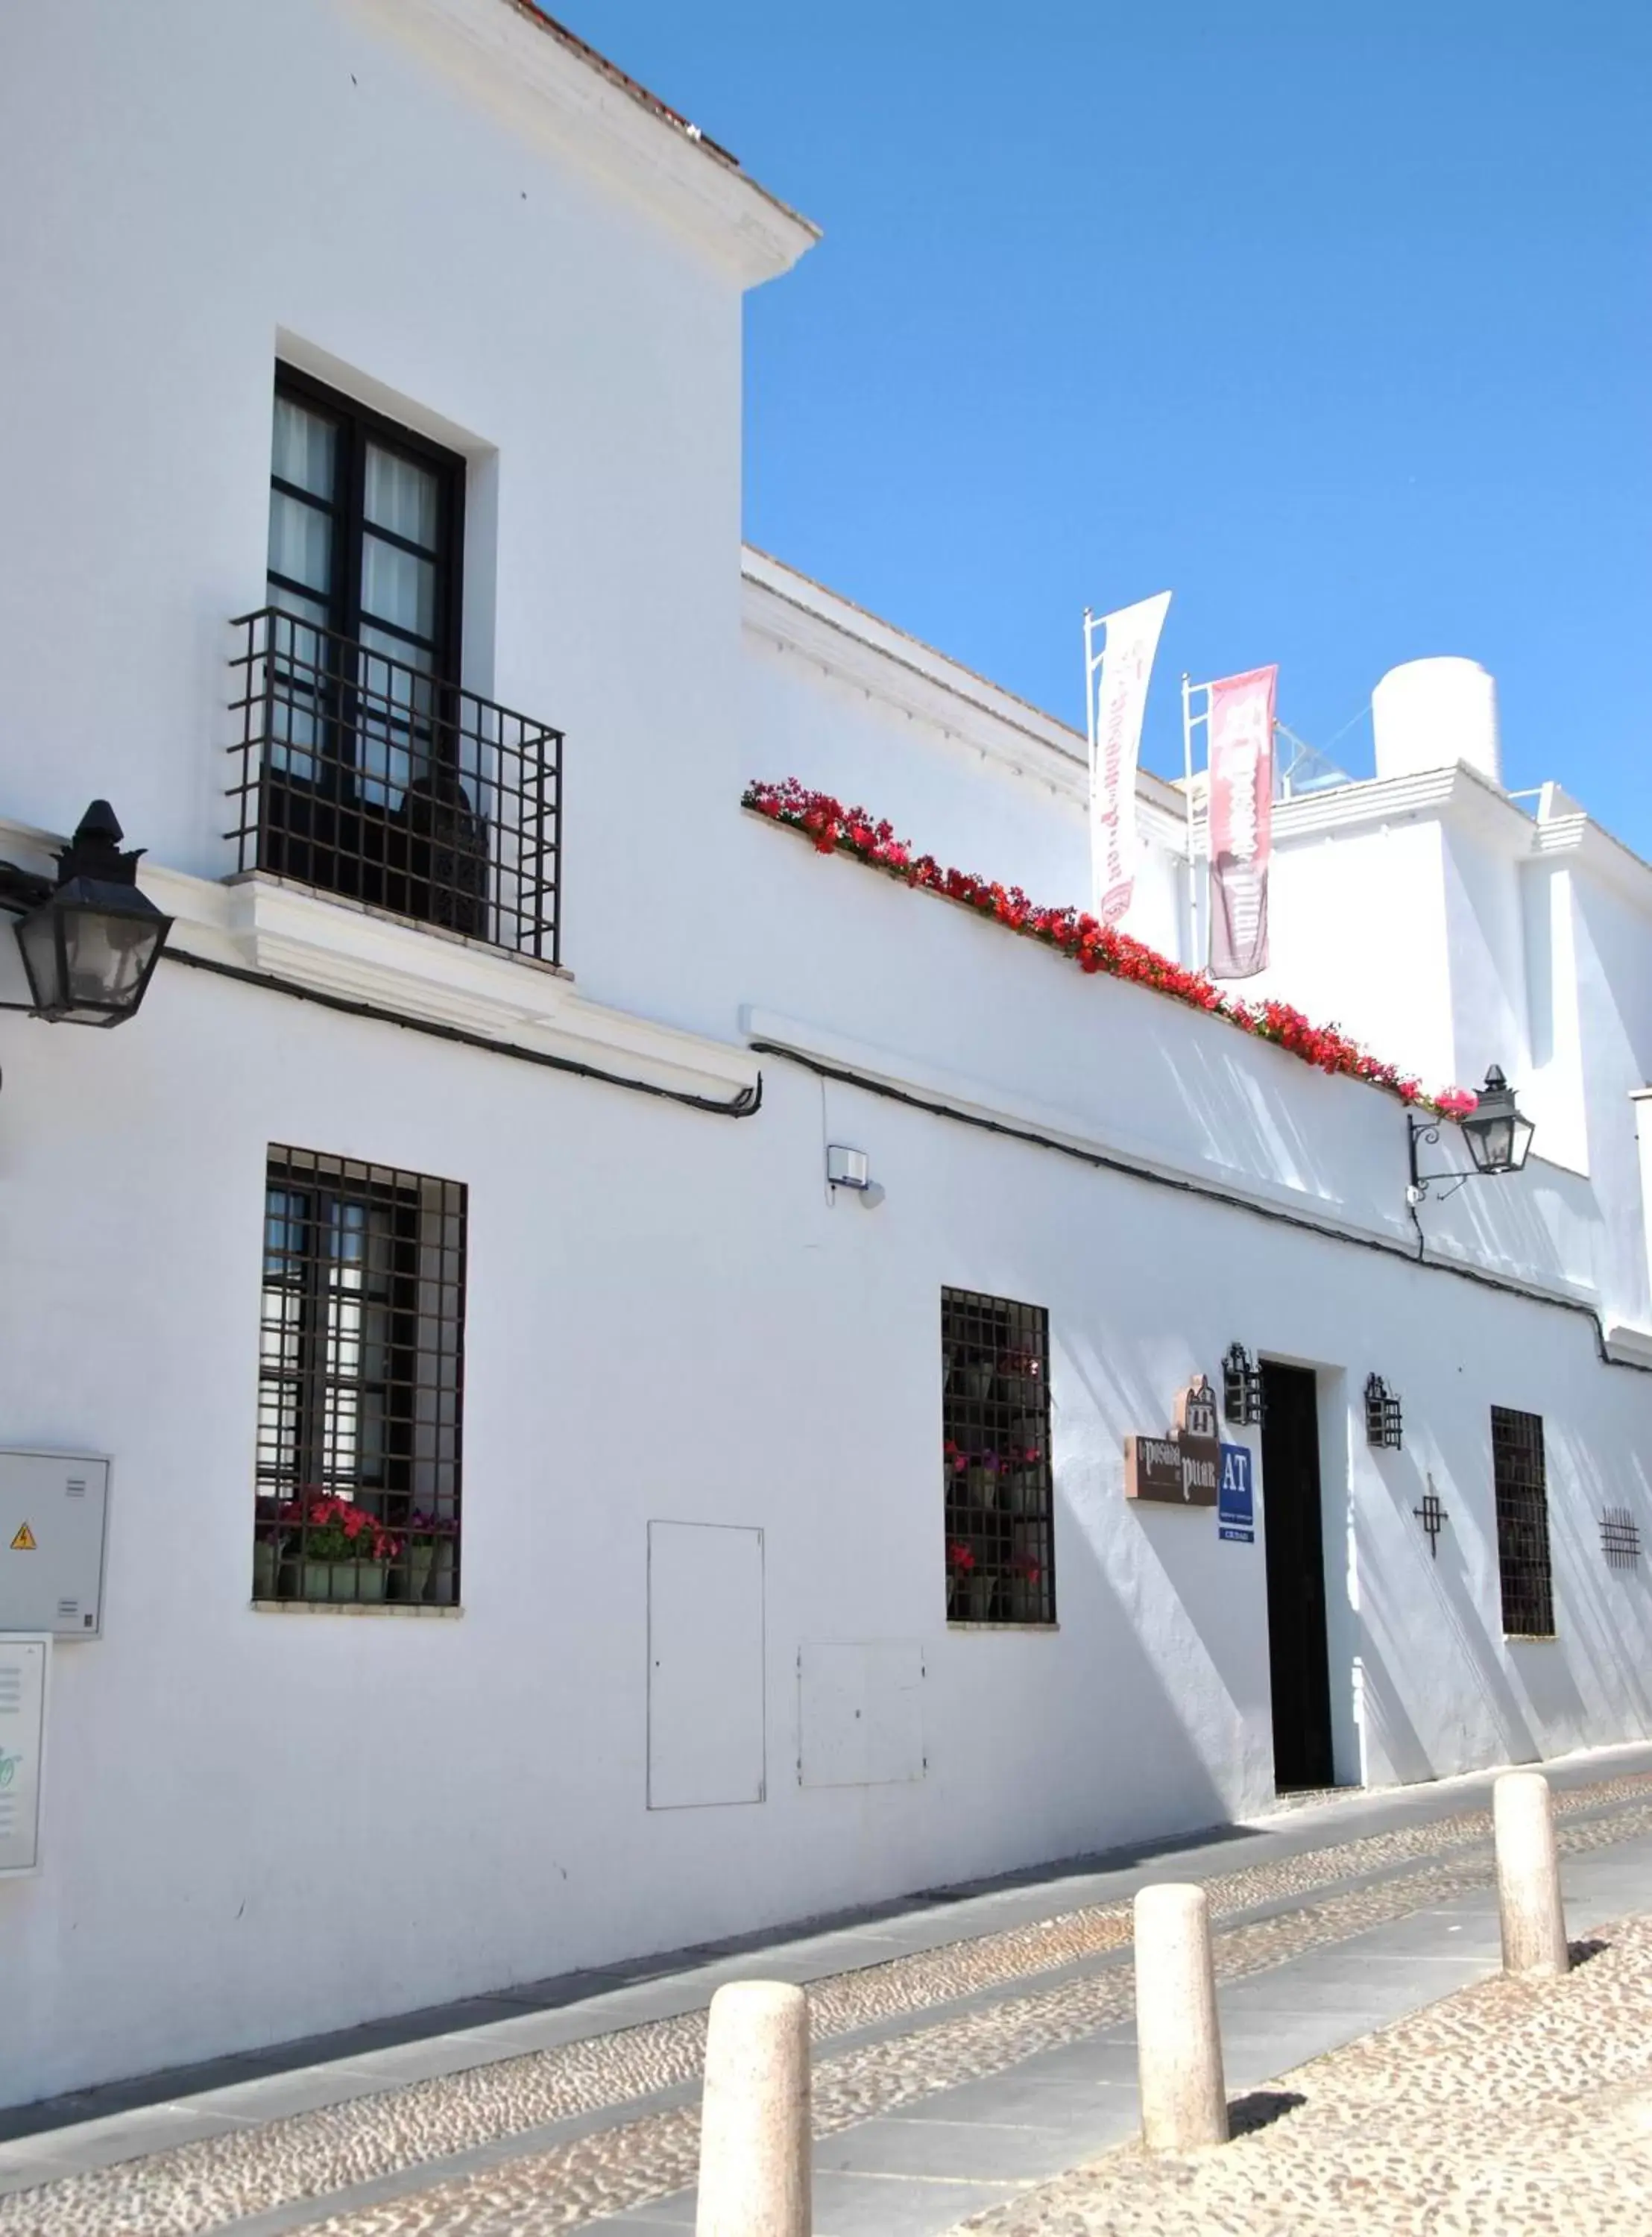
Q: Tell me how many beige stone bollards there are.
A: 3